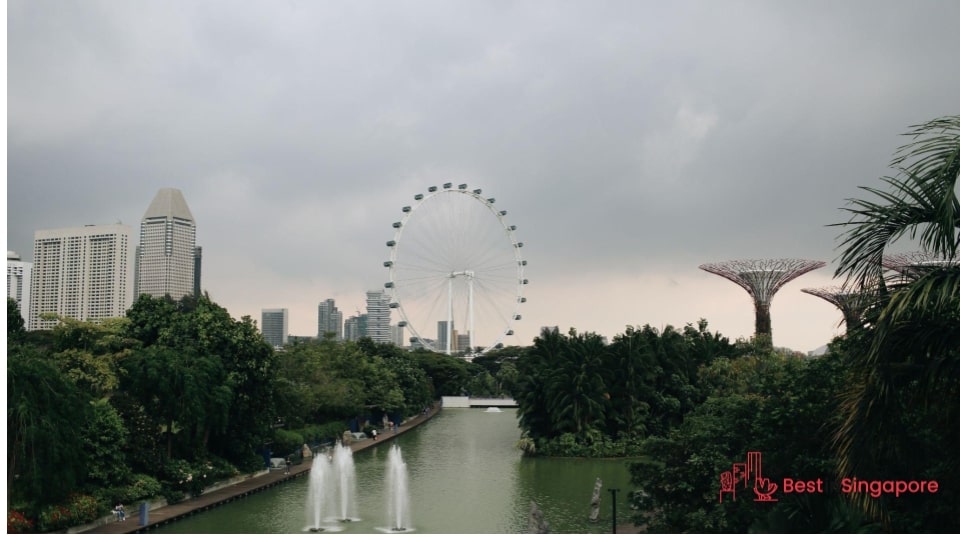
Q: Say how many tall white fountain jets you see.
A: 3